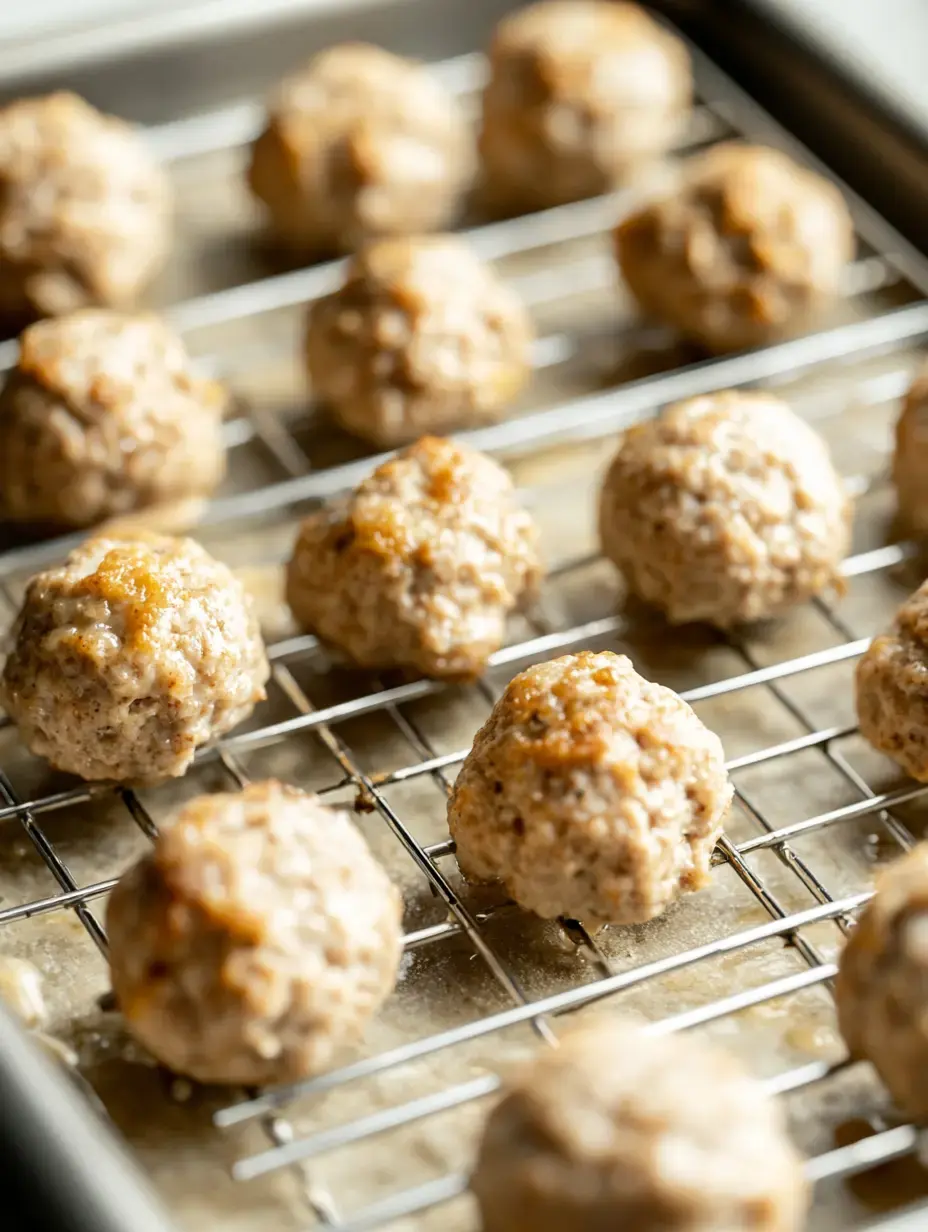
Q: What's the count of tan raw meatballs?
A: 15